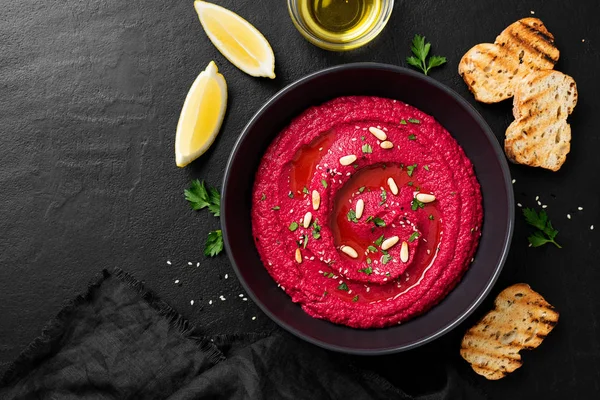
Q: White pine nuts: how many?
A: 12